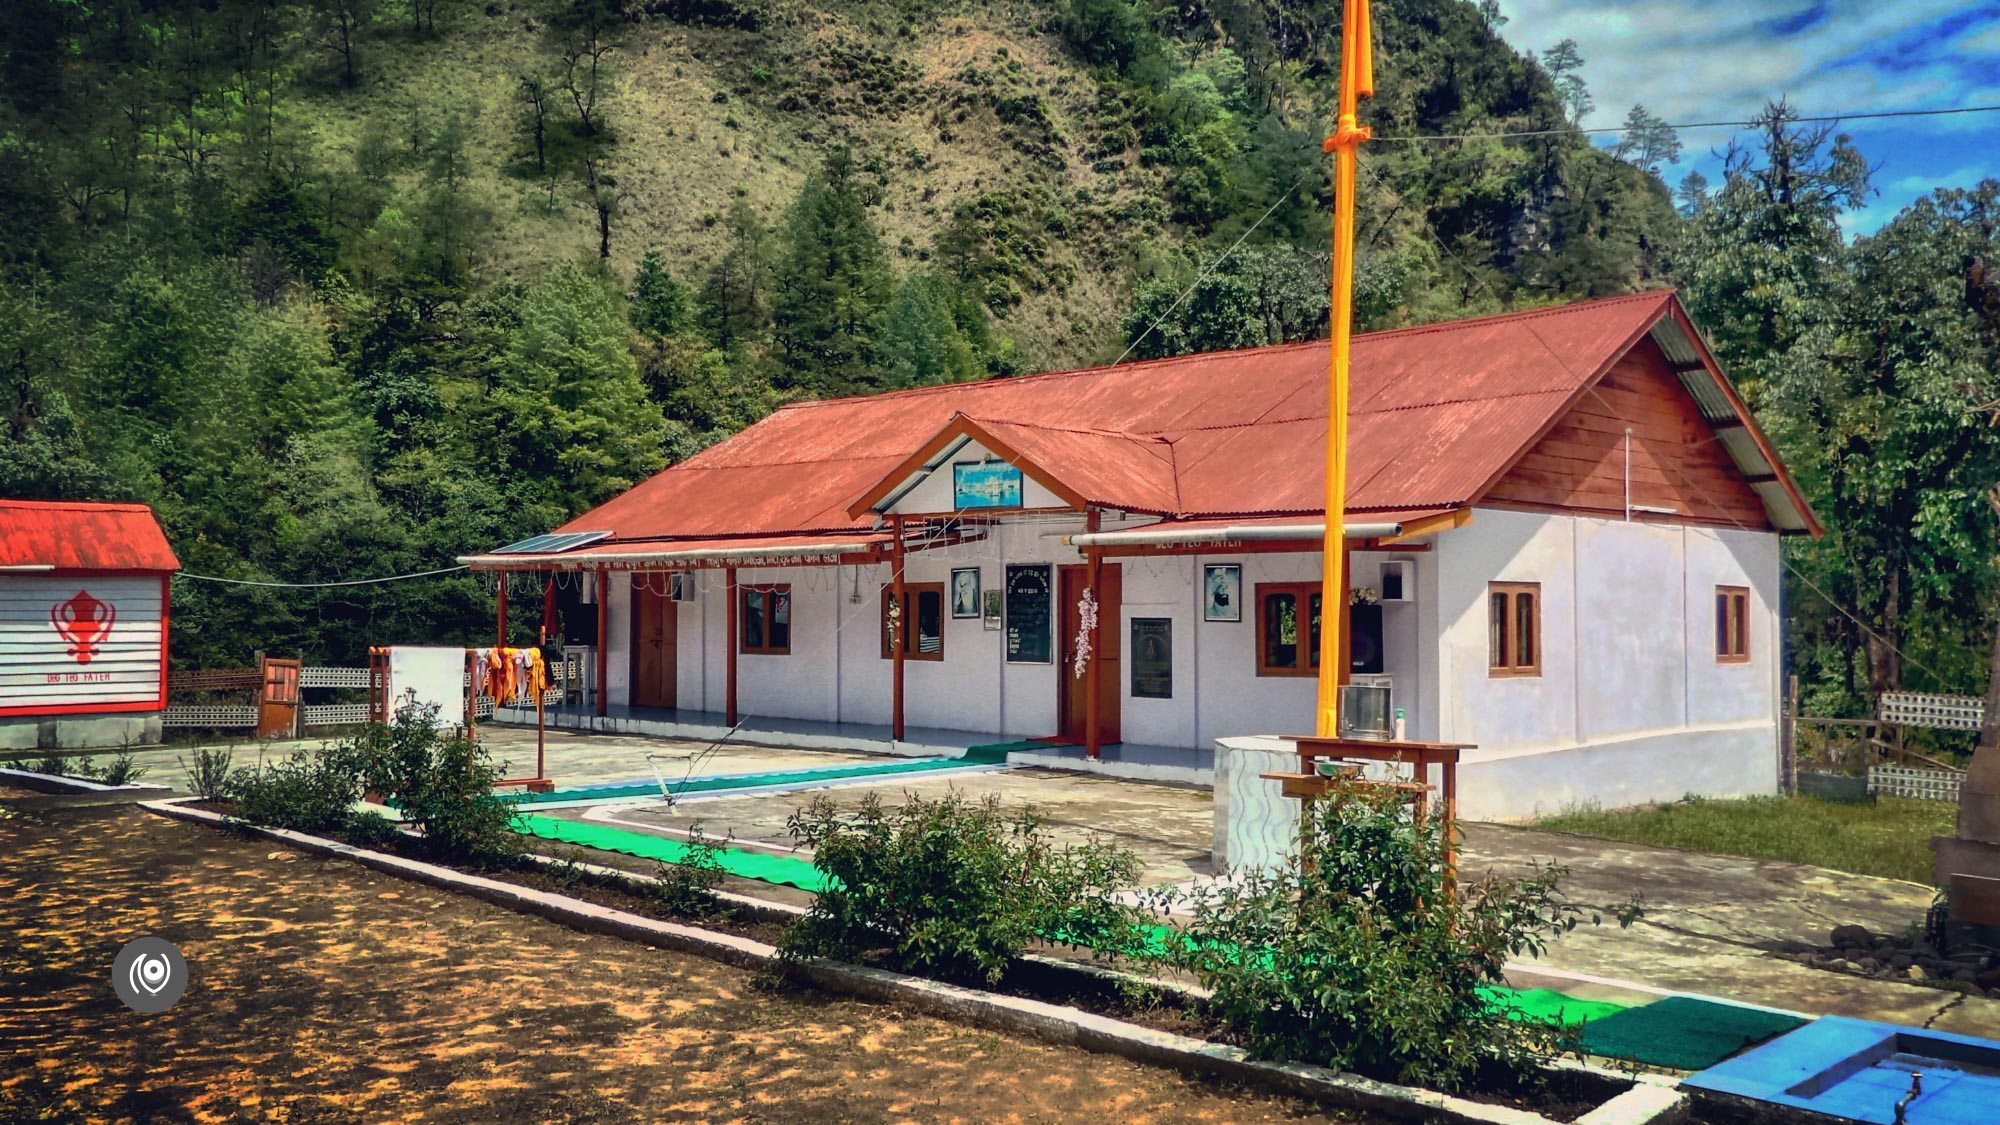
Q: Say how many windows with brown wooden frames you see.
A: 5